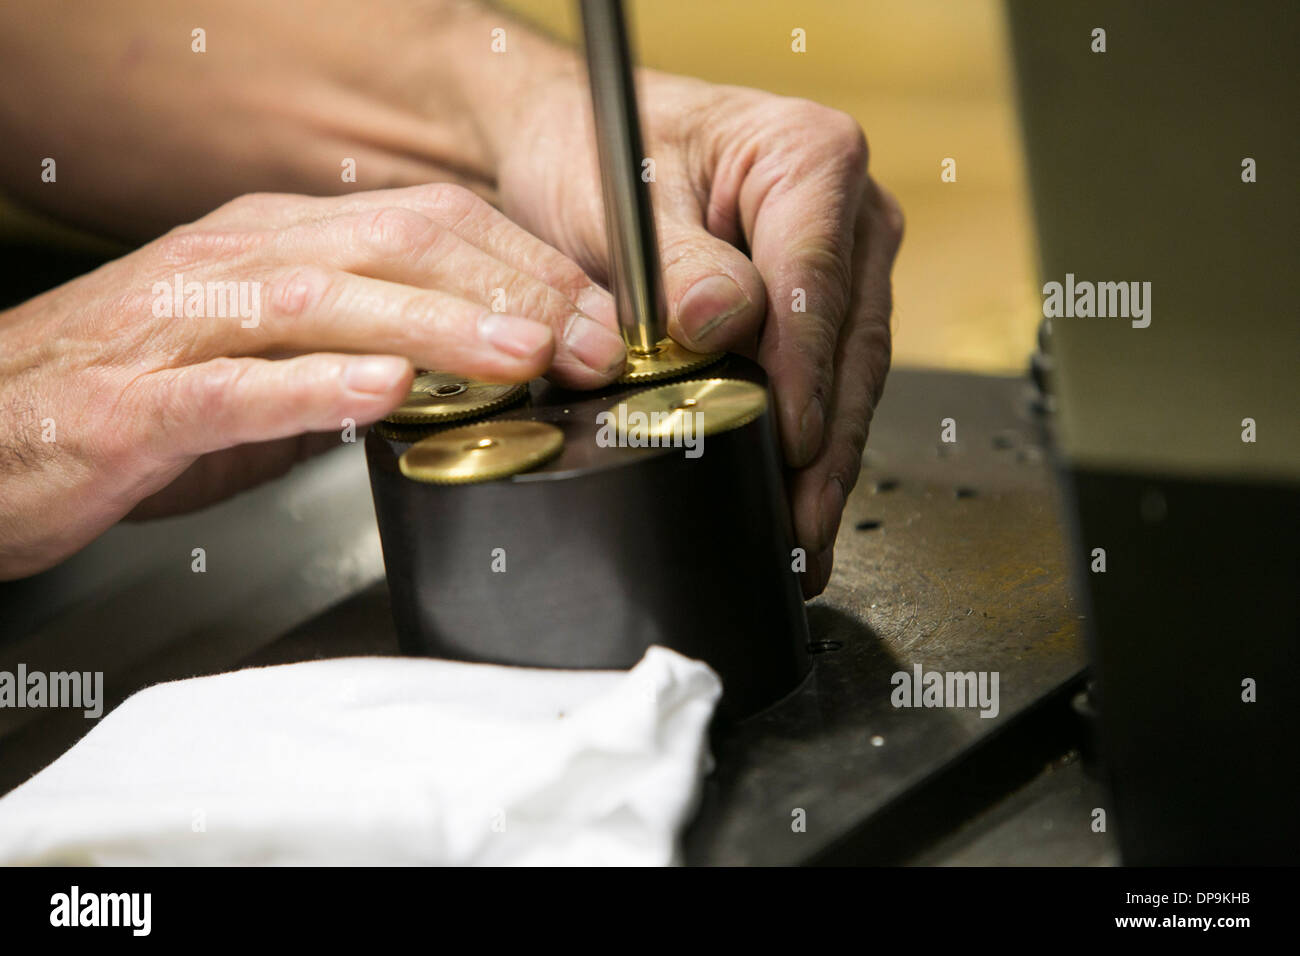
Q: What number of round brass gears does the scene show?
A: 4